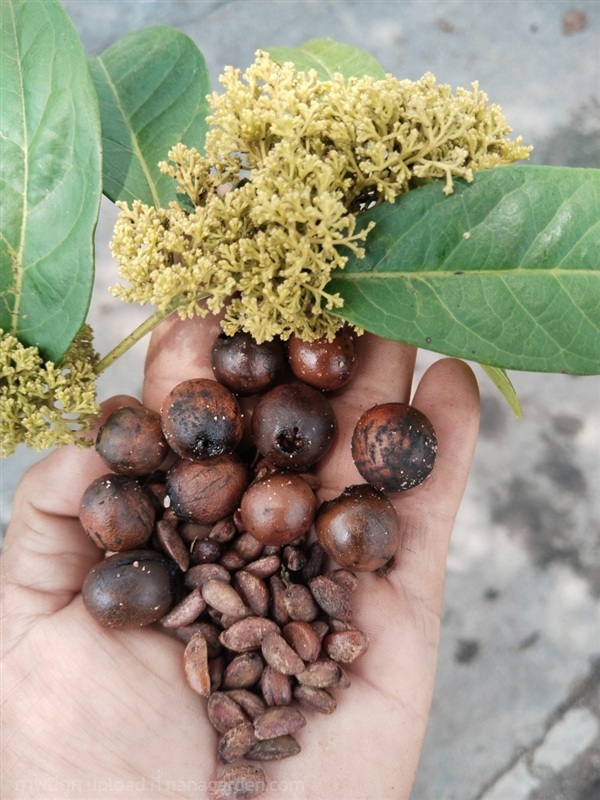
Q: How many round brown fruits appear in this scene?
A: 11